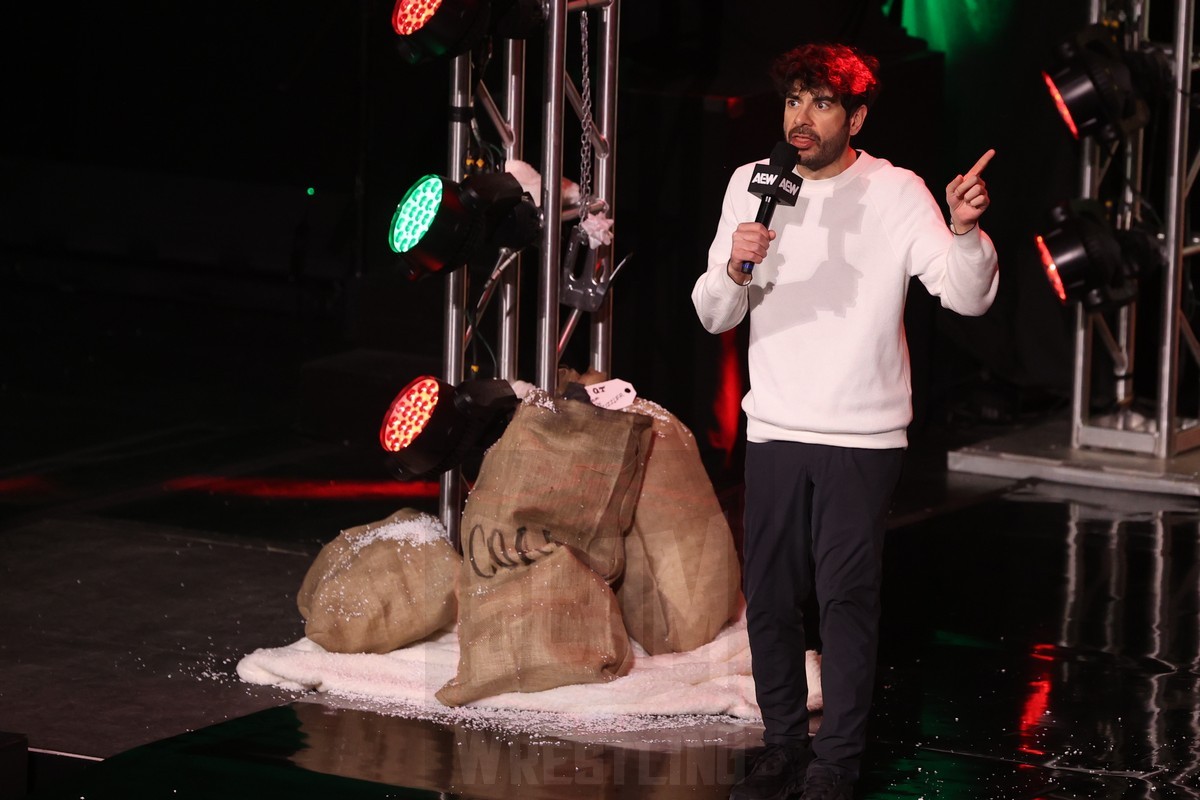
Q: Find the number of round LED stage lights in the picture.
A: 5